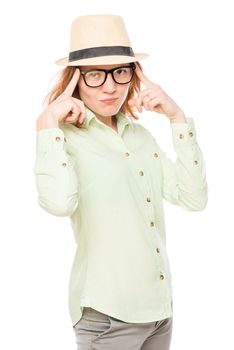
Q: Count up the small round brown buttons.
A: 13